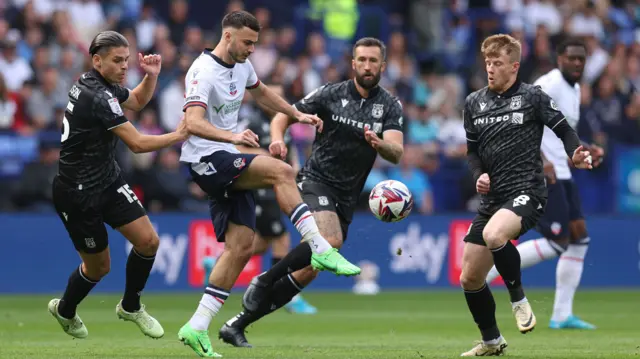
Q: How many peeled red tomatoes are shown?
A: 0